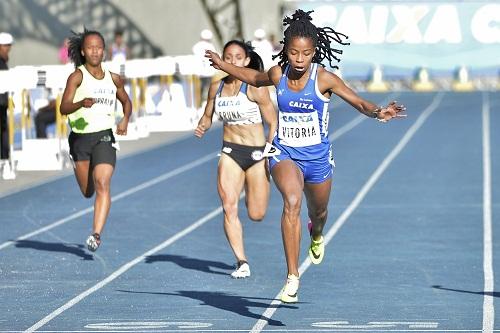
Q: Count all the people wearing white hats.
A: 3